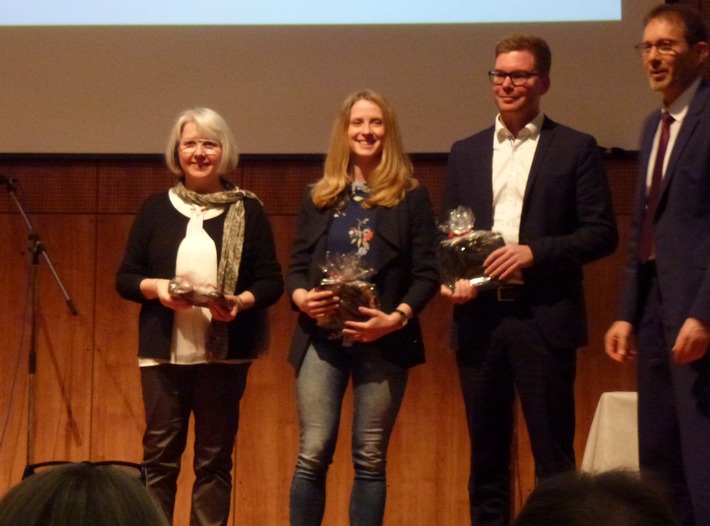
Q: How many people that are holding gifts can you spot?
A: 3